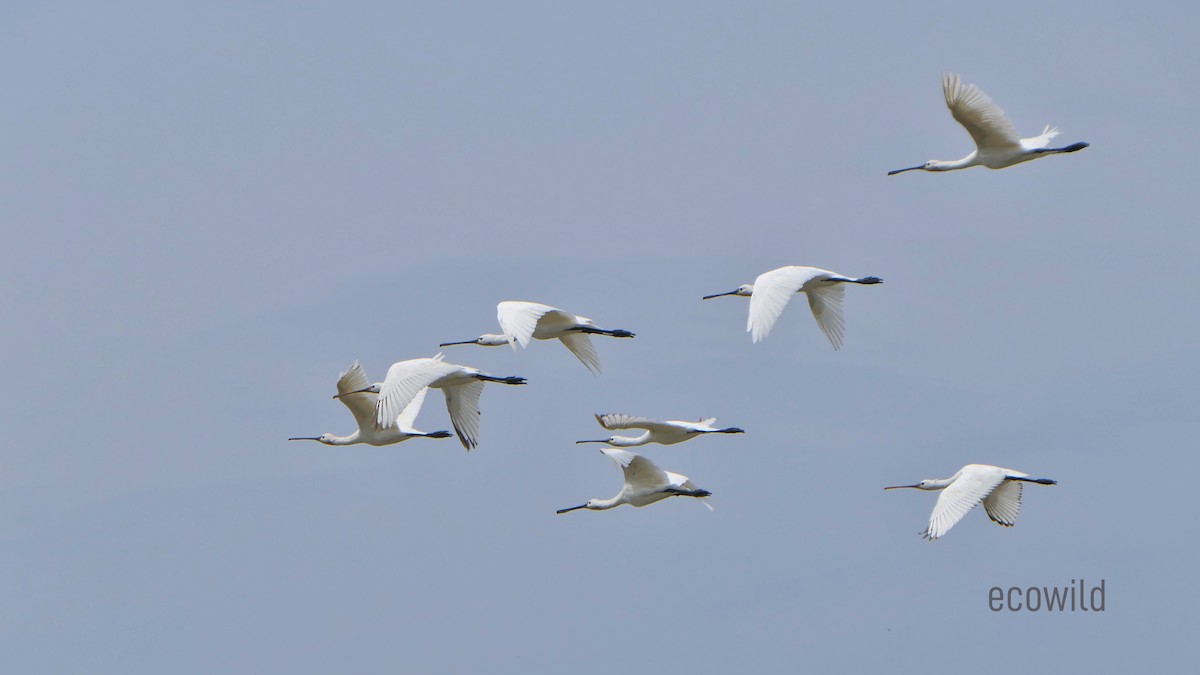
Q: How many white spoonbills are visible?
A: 8